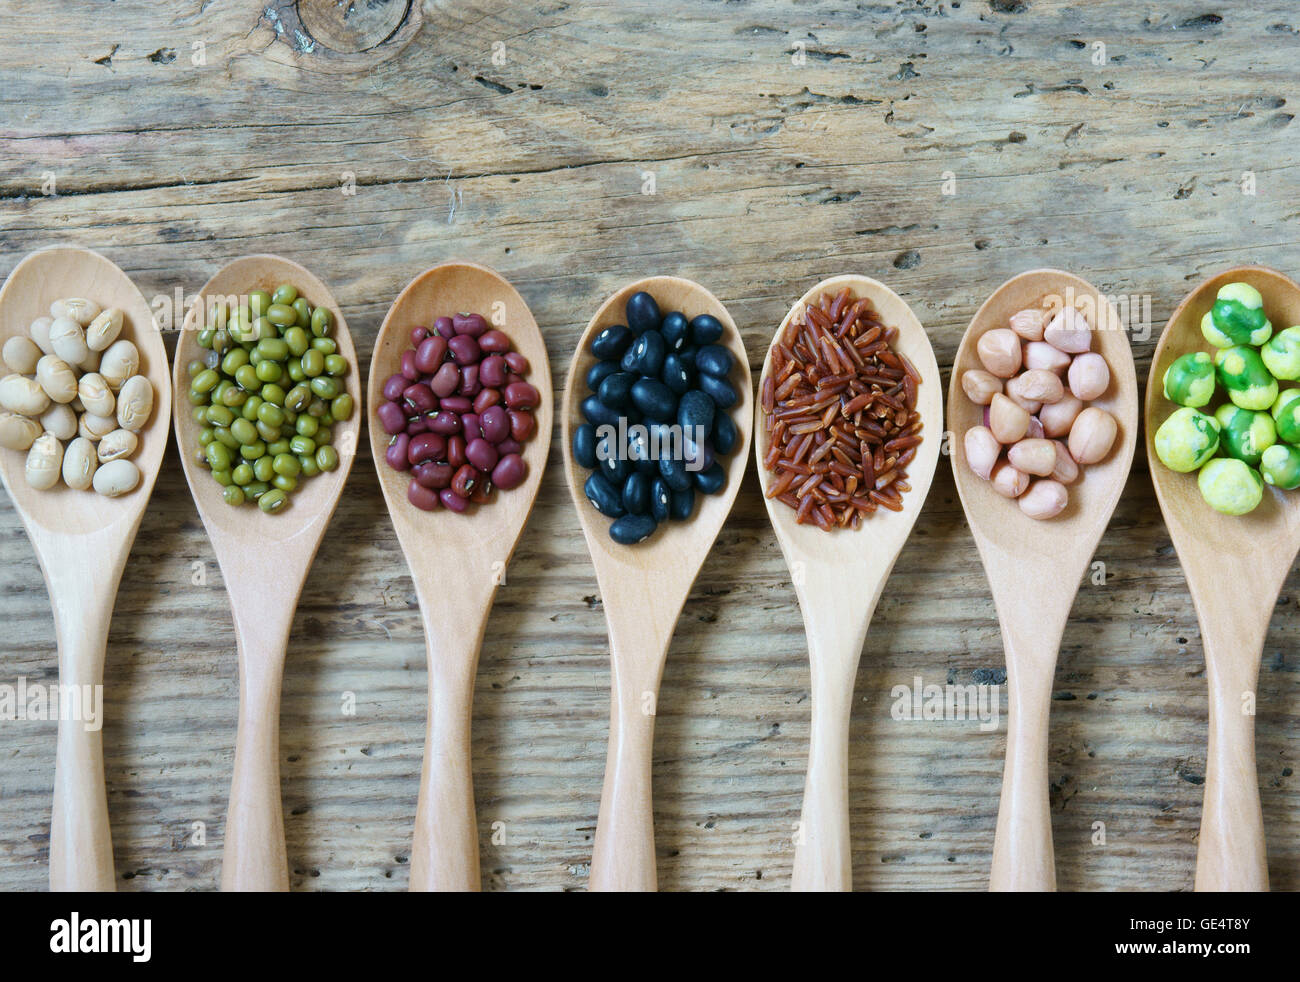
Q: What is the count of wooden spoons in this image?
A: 7